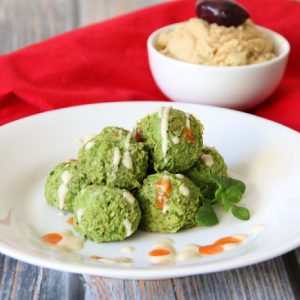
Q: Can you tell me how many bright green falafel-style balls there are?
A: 6